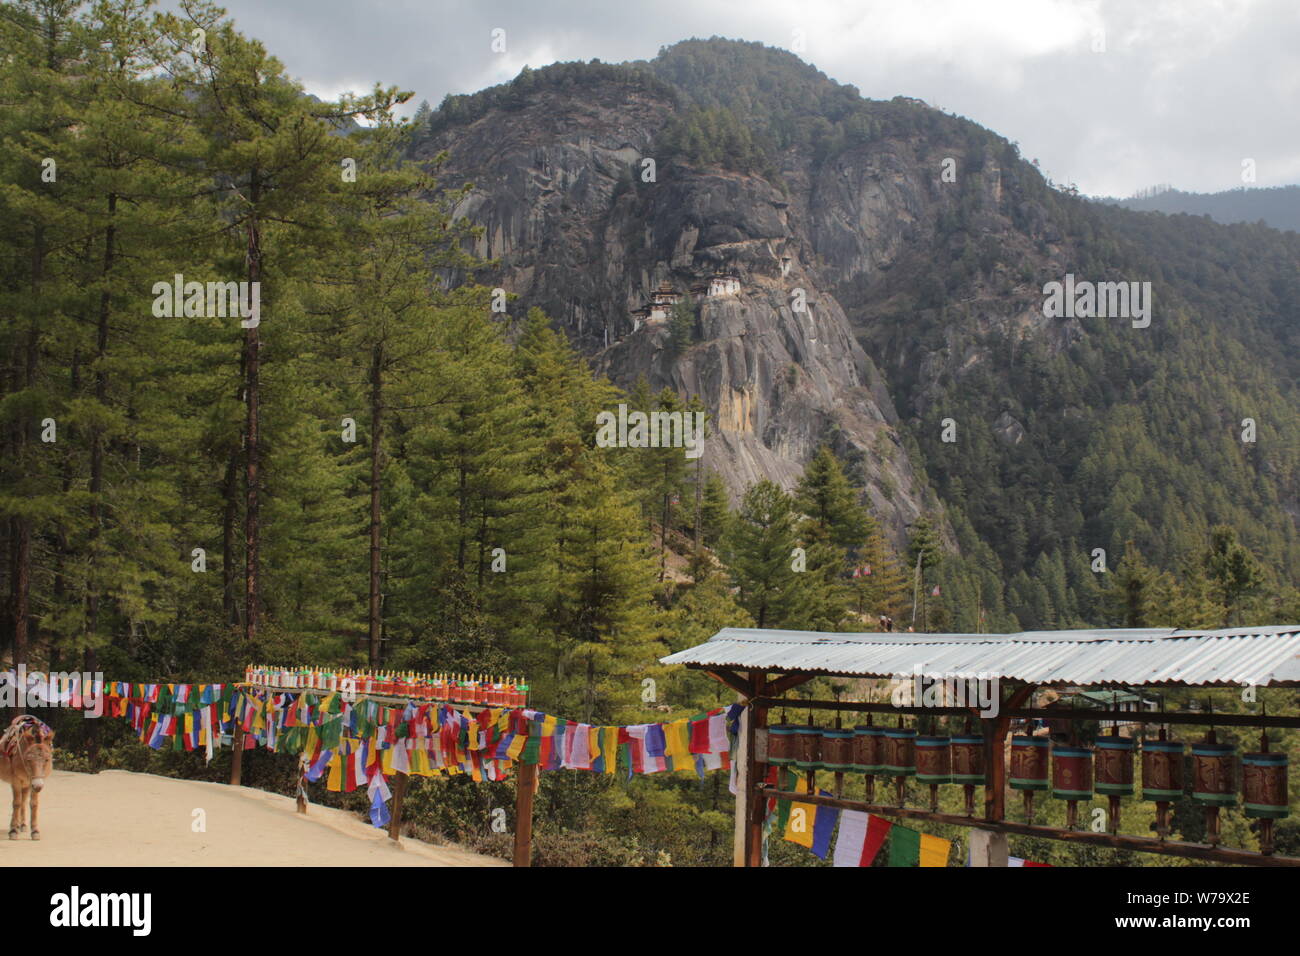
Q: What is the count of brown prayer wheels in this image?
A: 13